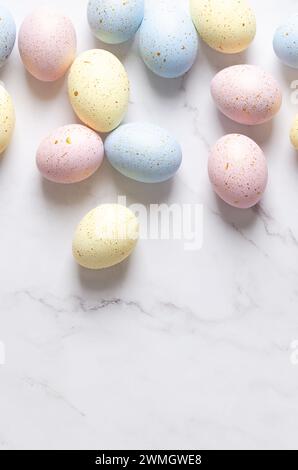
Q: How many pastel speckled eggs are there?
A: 14